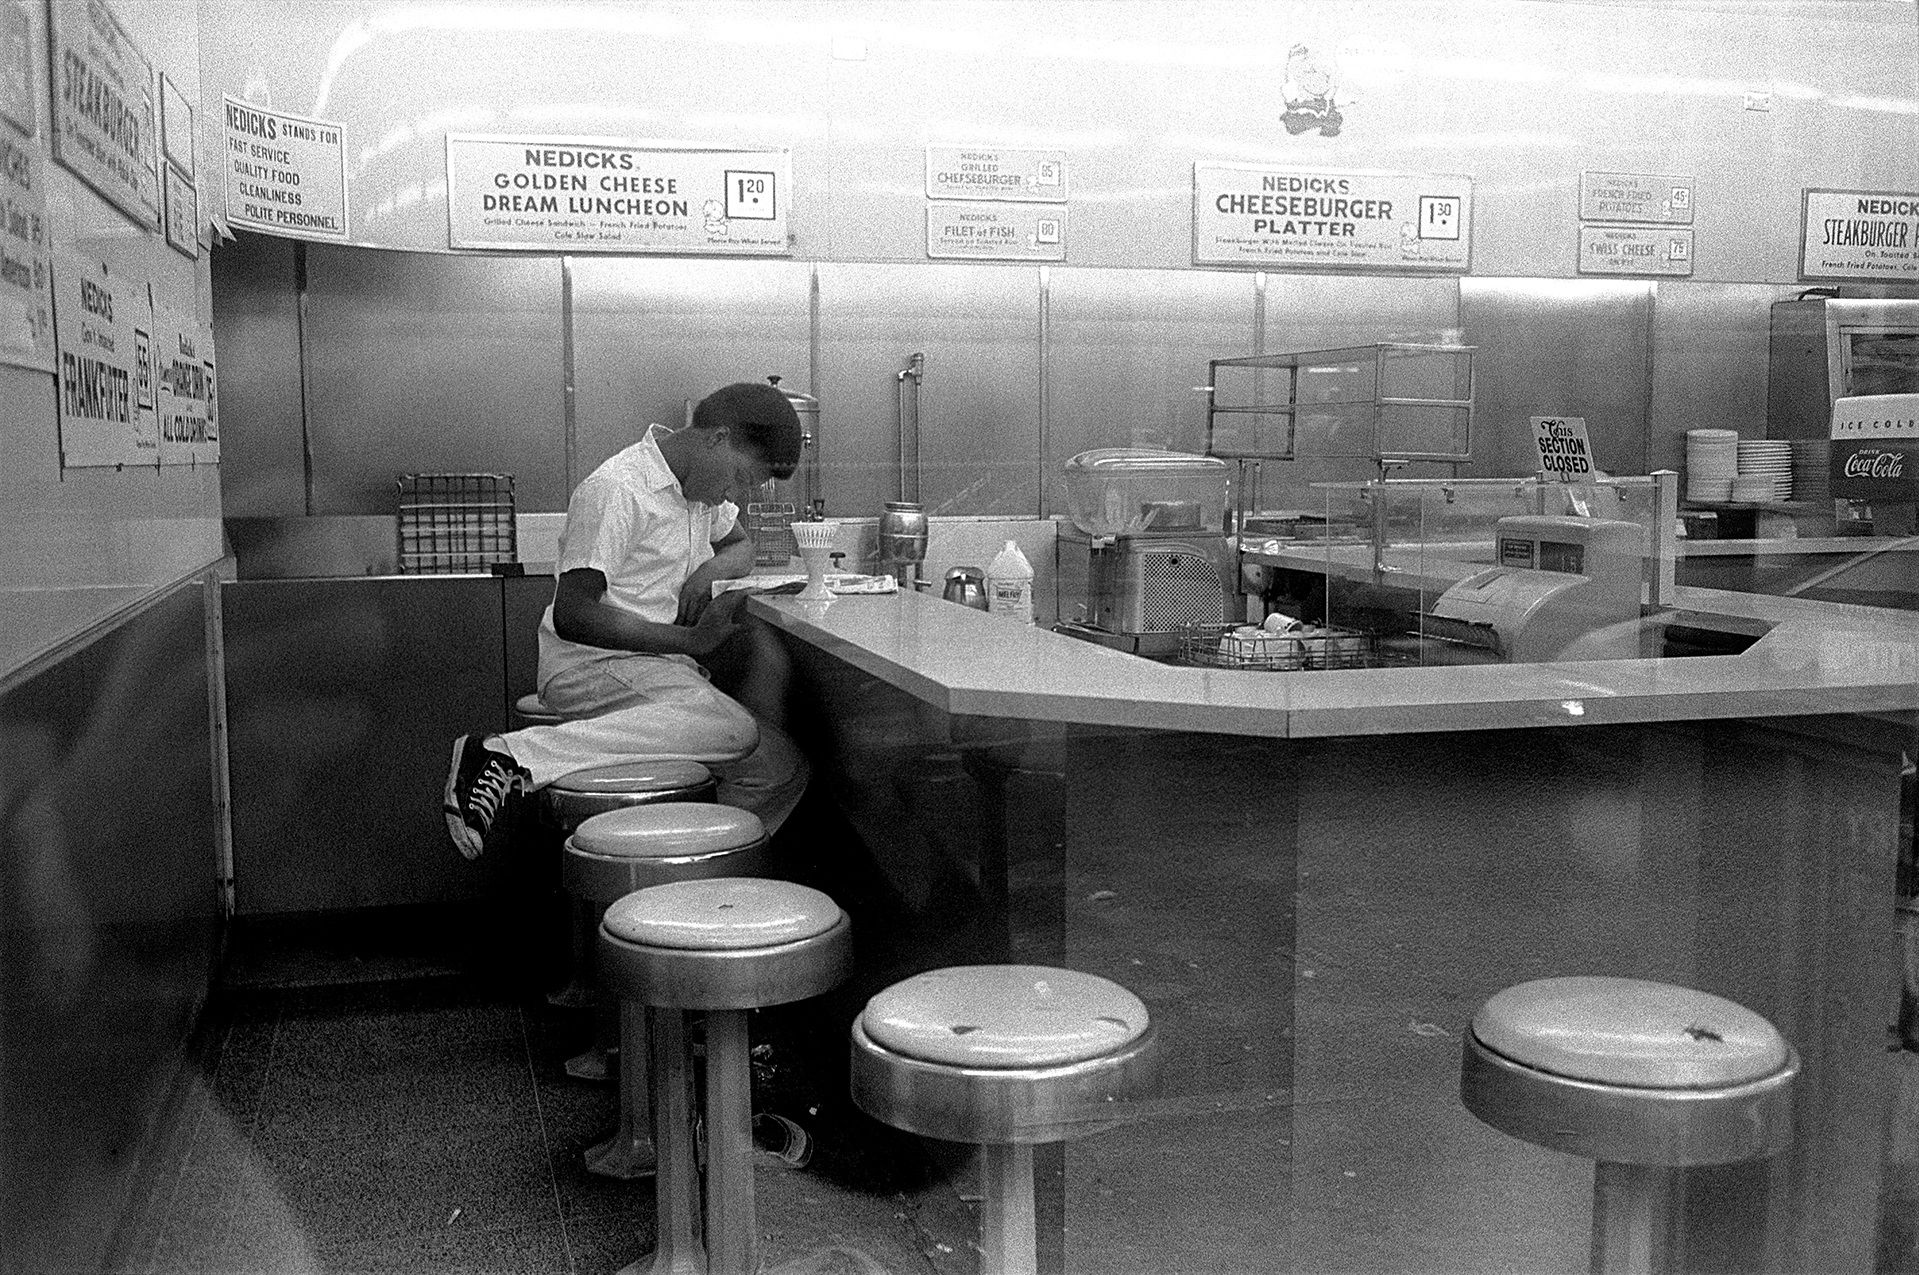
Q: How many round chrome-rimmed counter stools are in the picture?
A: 6